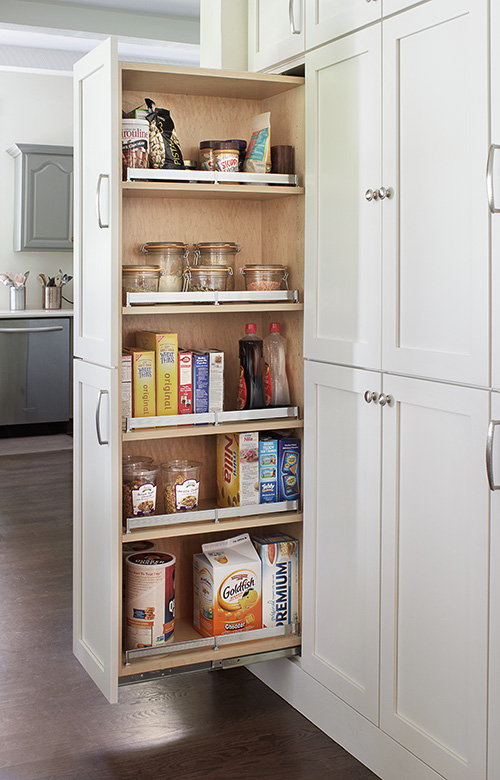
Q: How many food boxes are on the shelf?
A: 11